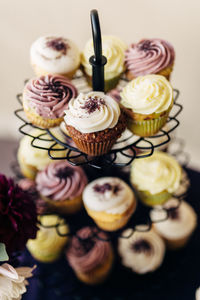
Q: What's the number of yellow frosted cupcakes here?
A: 5